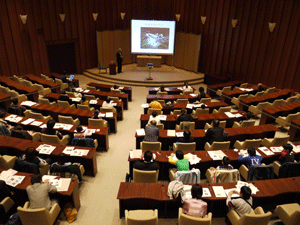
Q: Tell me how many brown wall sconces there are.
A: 8